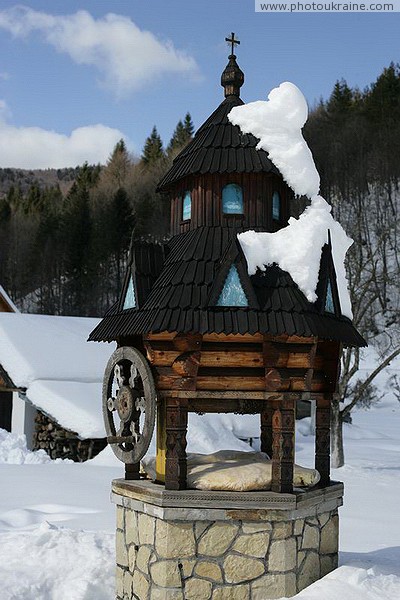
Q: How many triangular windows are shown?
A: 3